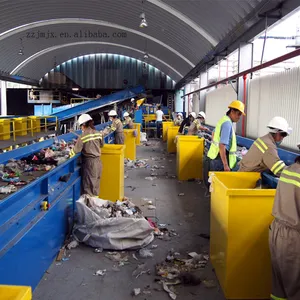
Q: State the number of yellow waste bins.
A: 11